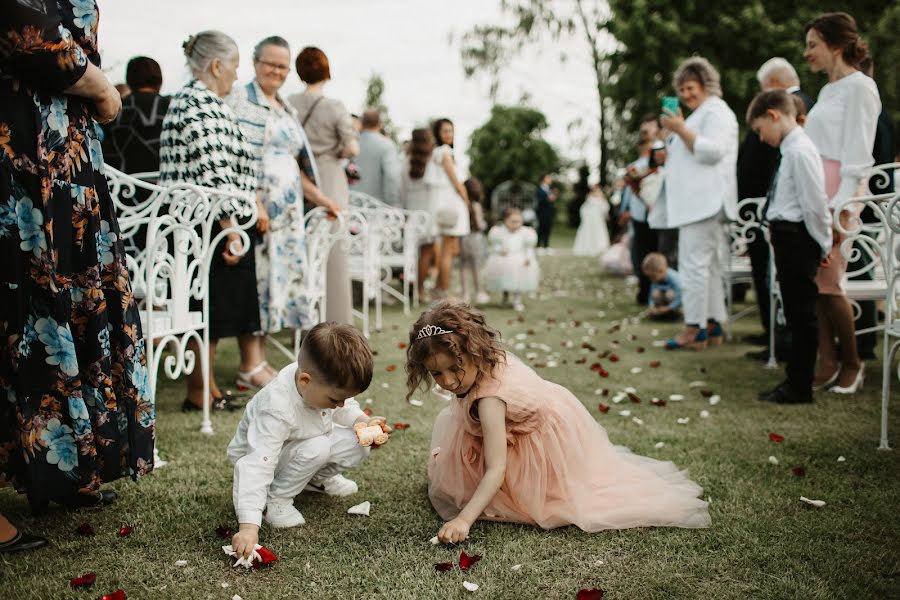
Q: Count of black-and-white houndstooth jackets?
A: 1